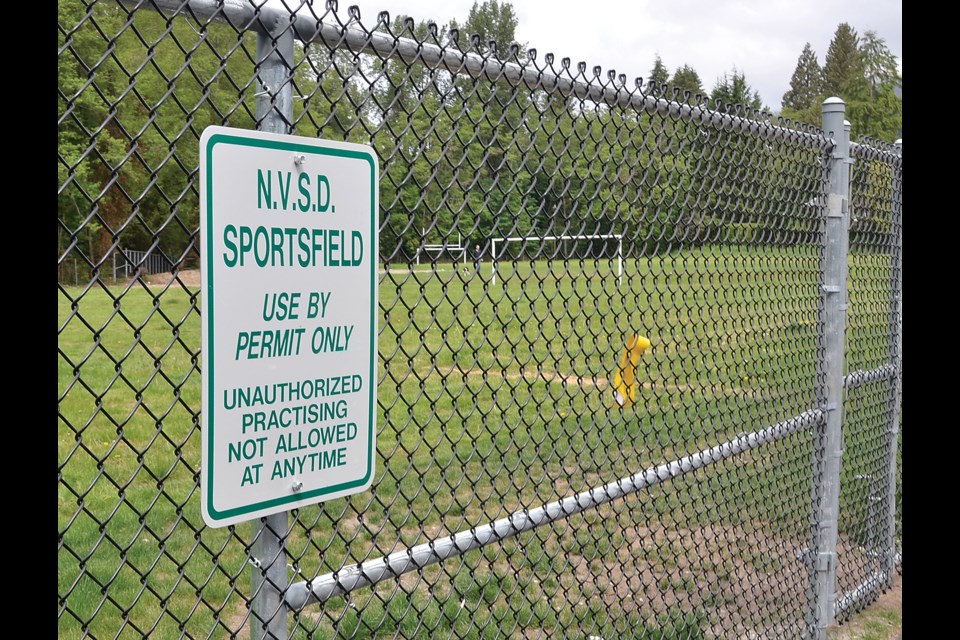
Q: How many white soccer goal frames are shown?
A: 2